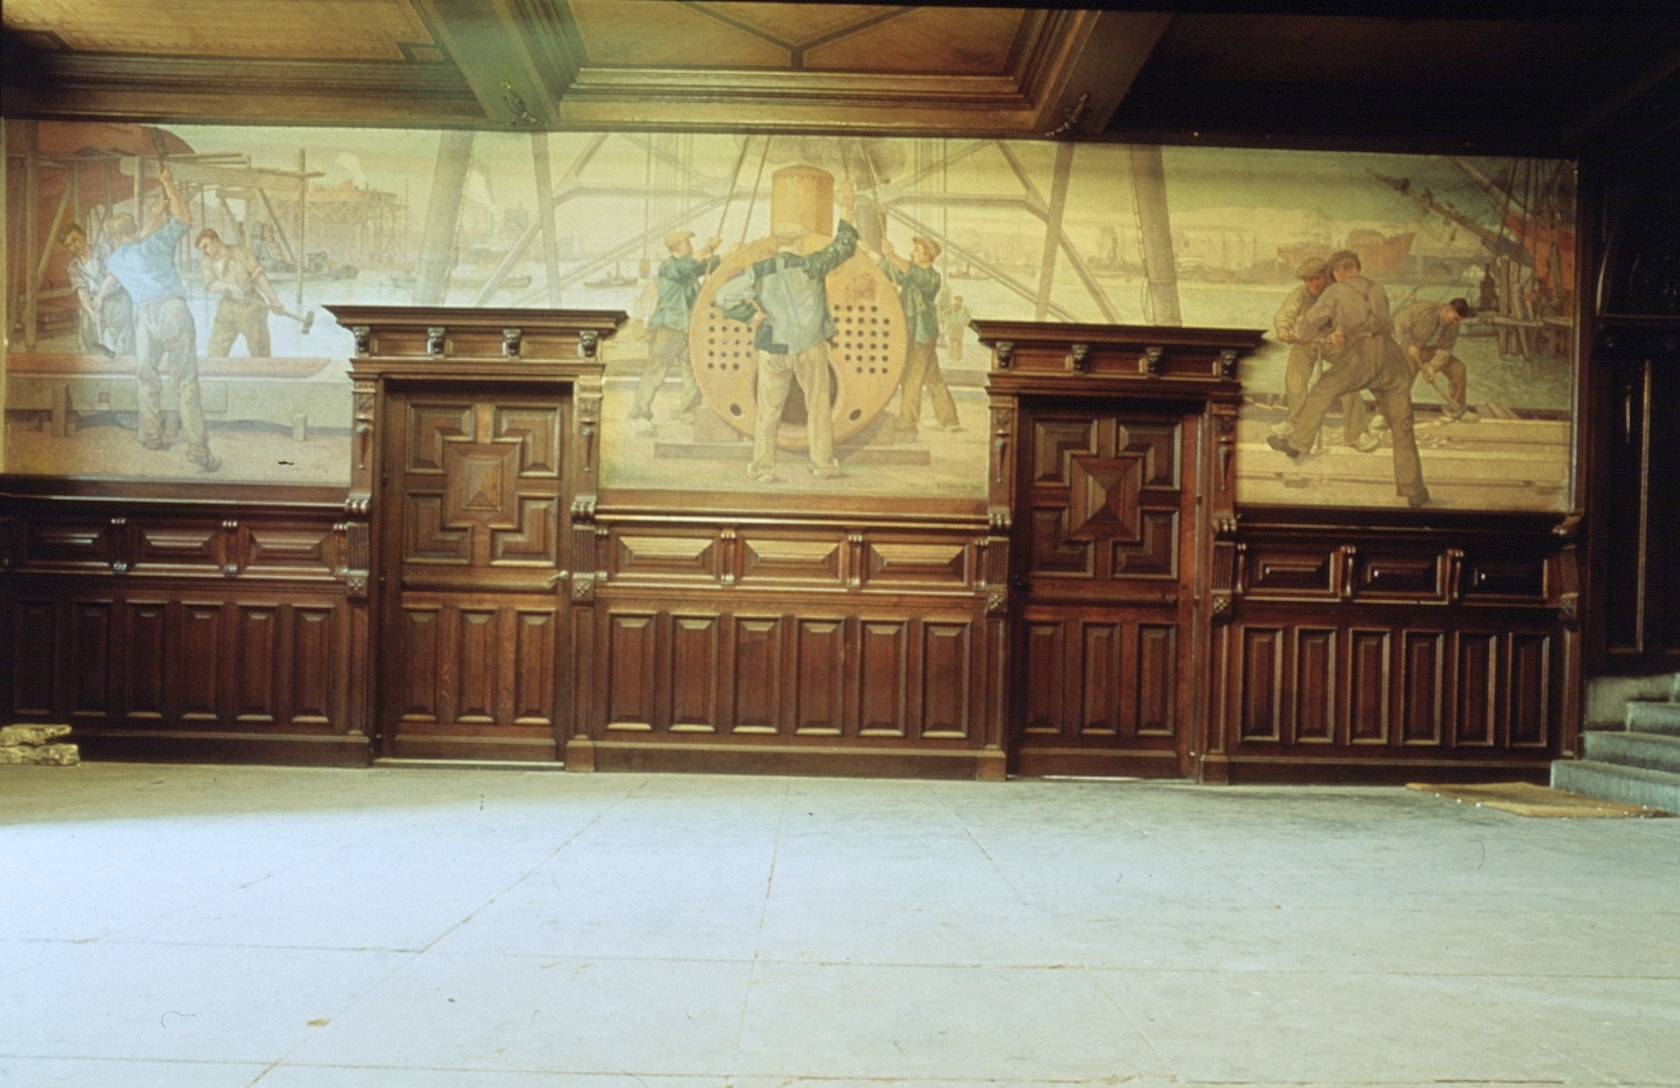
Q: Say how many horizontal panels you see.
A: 9